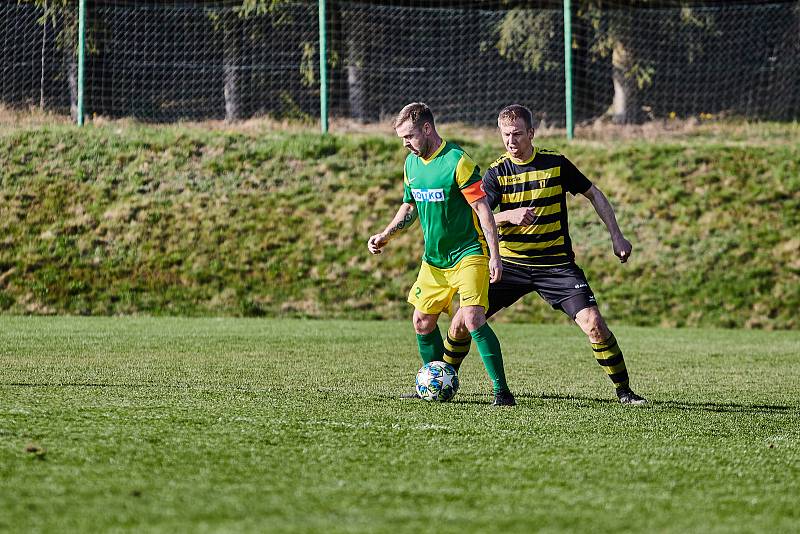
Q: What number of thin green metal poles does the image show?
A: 3